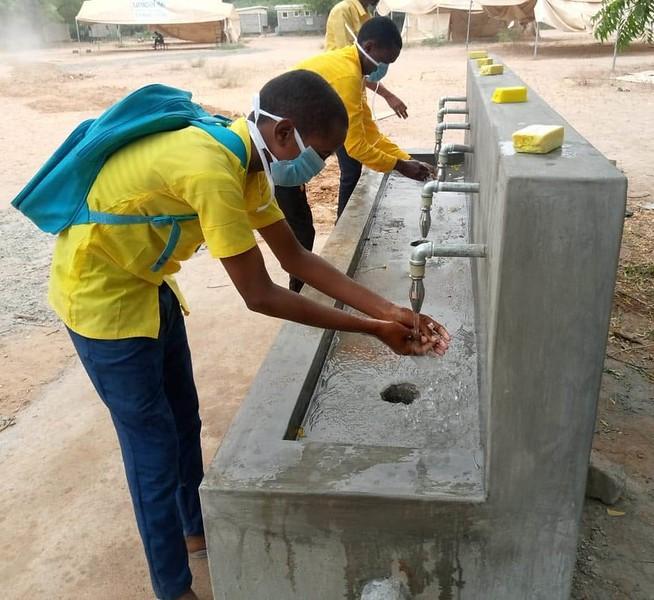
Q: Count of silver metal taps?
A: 6